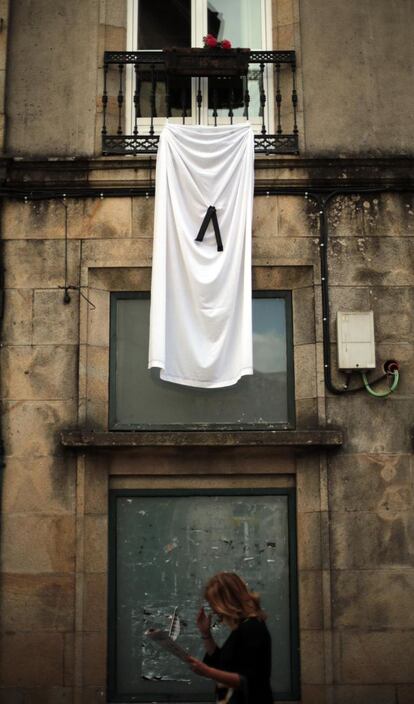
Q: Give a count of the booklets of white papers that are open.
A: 1